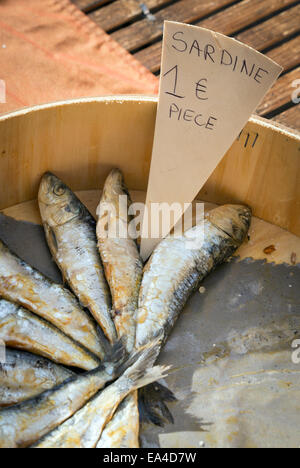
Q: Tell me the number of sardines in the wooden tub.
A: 9